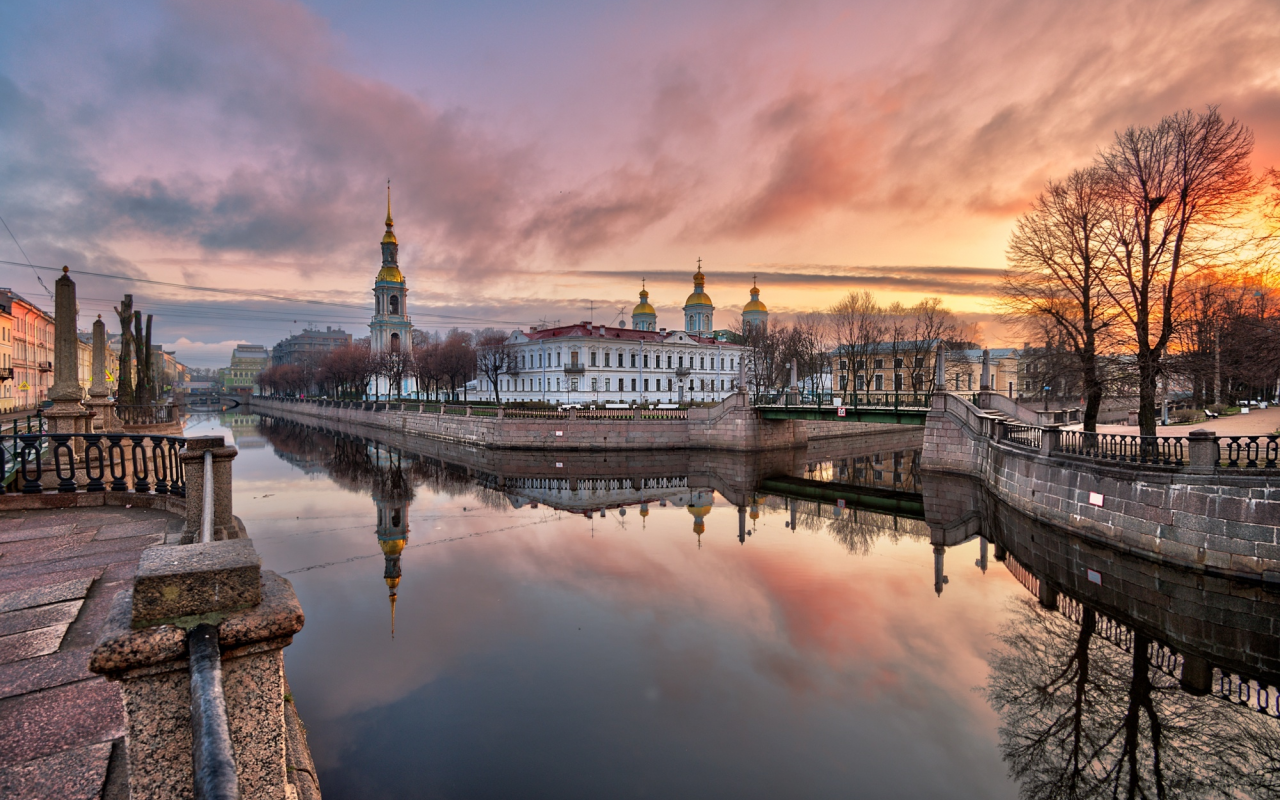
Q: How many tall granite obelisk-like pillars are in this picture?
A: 6